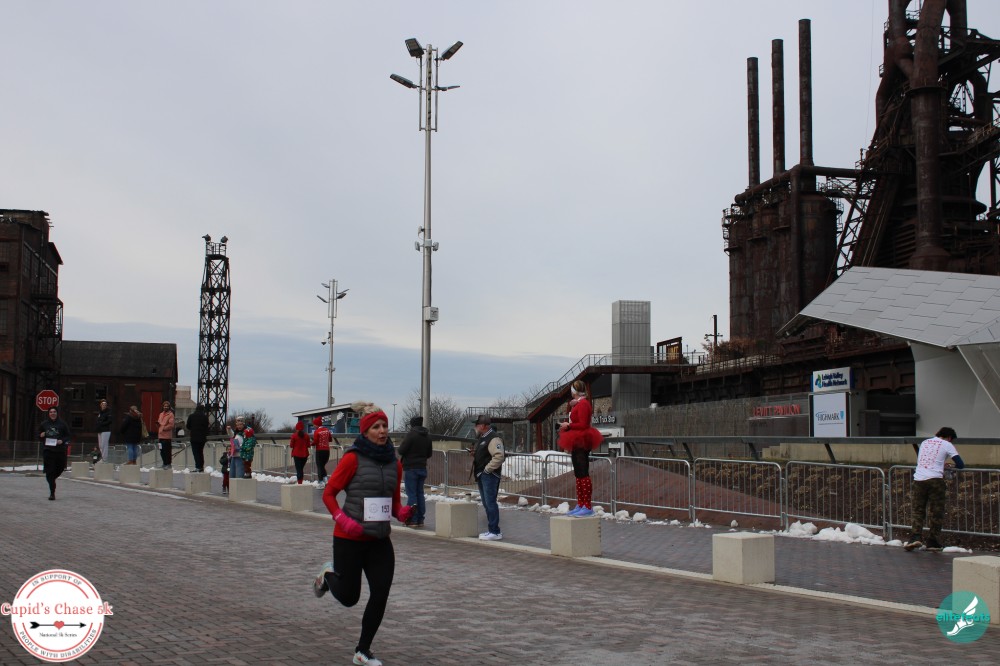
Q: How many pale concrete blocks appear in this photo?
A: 11